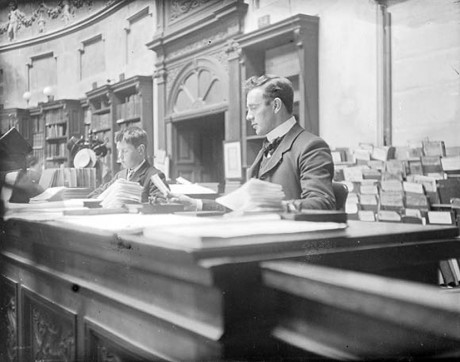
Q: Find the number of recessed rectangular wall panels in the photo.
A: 3